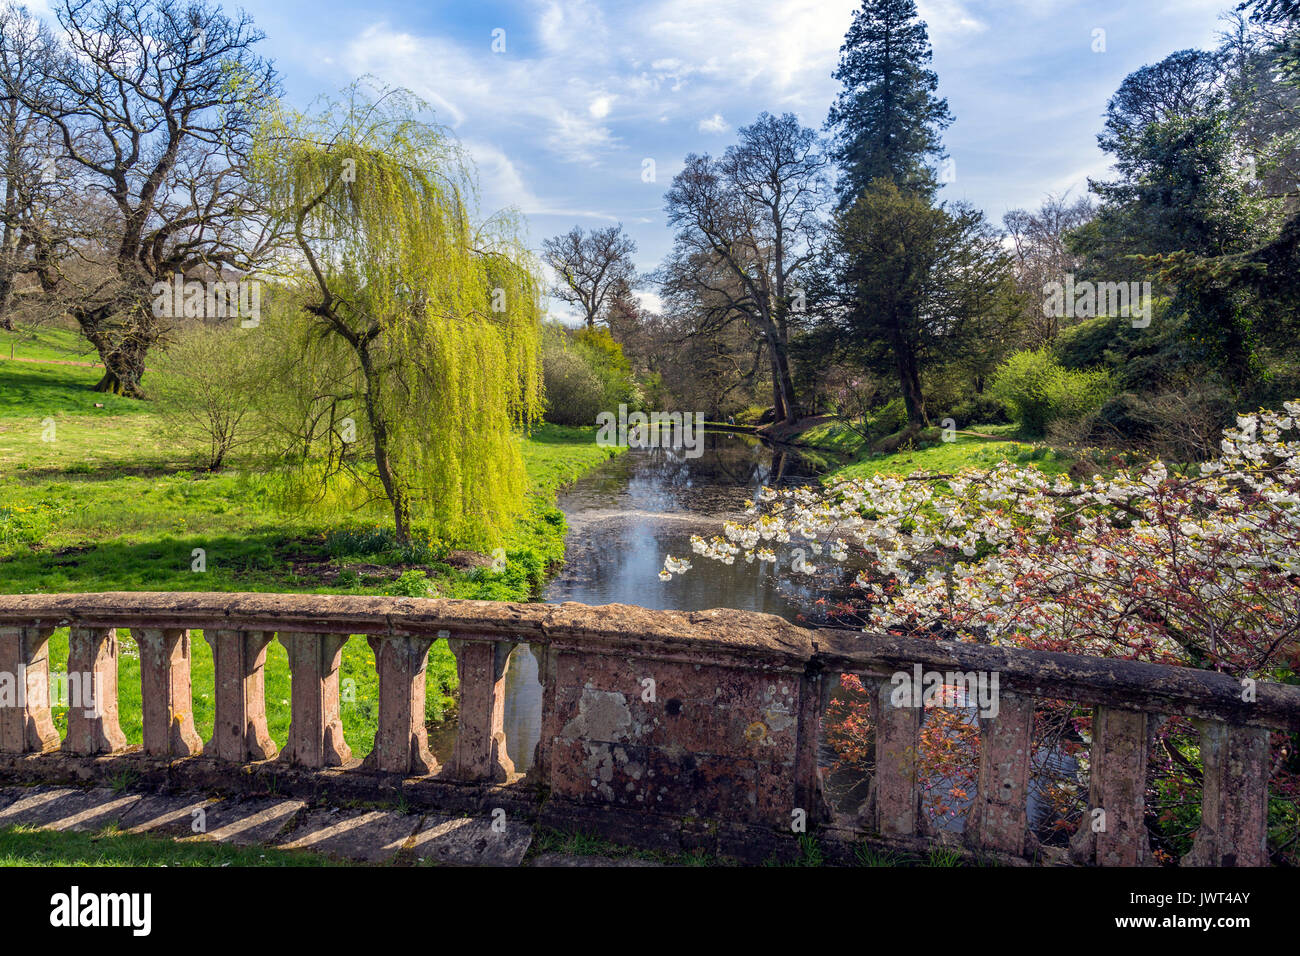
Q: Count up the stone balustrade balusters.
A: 11